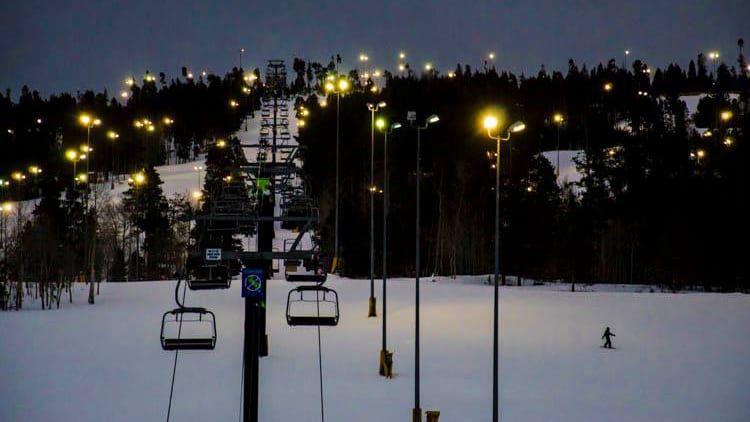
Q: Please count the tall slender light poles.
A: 5